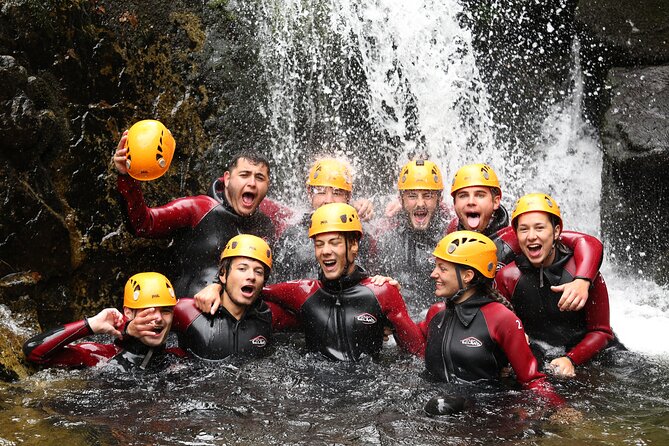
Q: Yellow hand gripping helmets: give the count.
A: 1